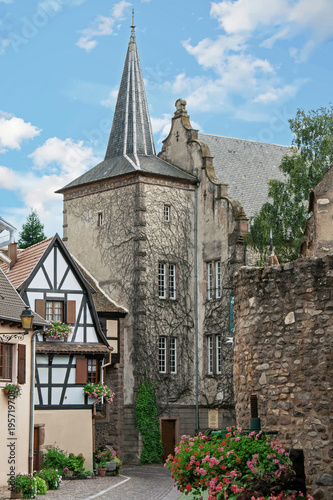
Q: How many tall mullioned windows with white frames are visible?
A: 4